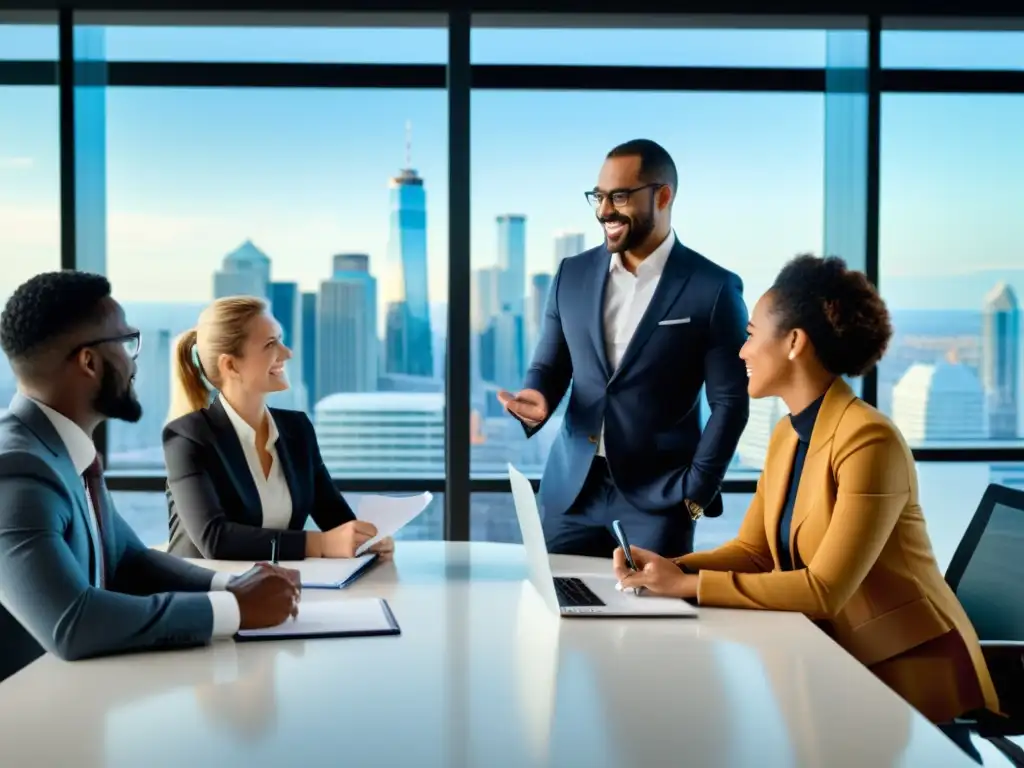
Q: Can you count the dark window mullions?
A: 3